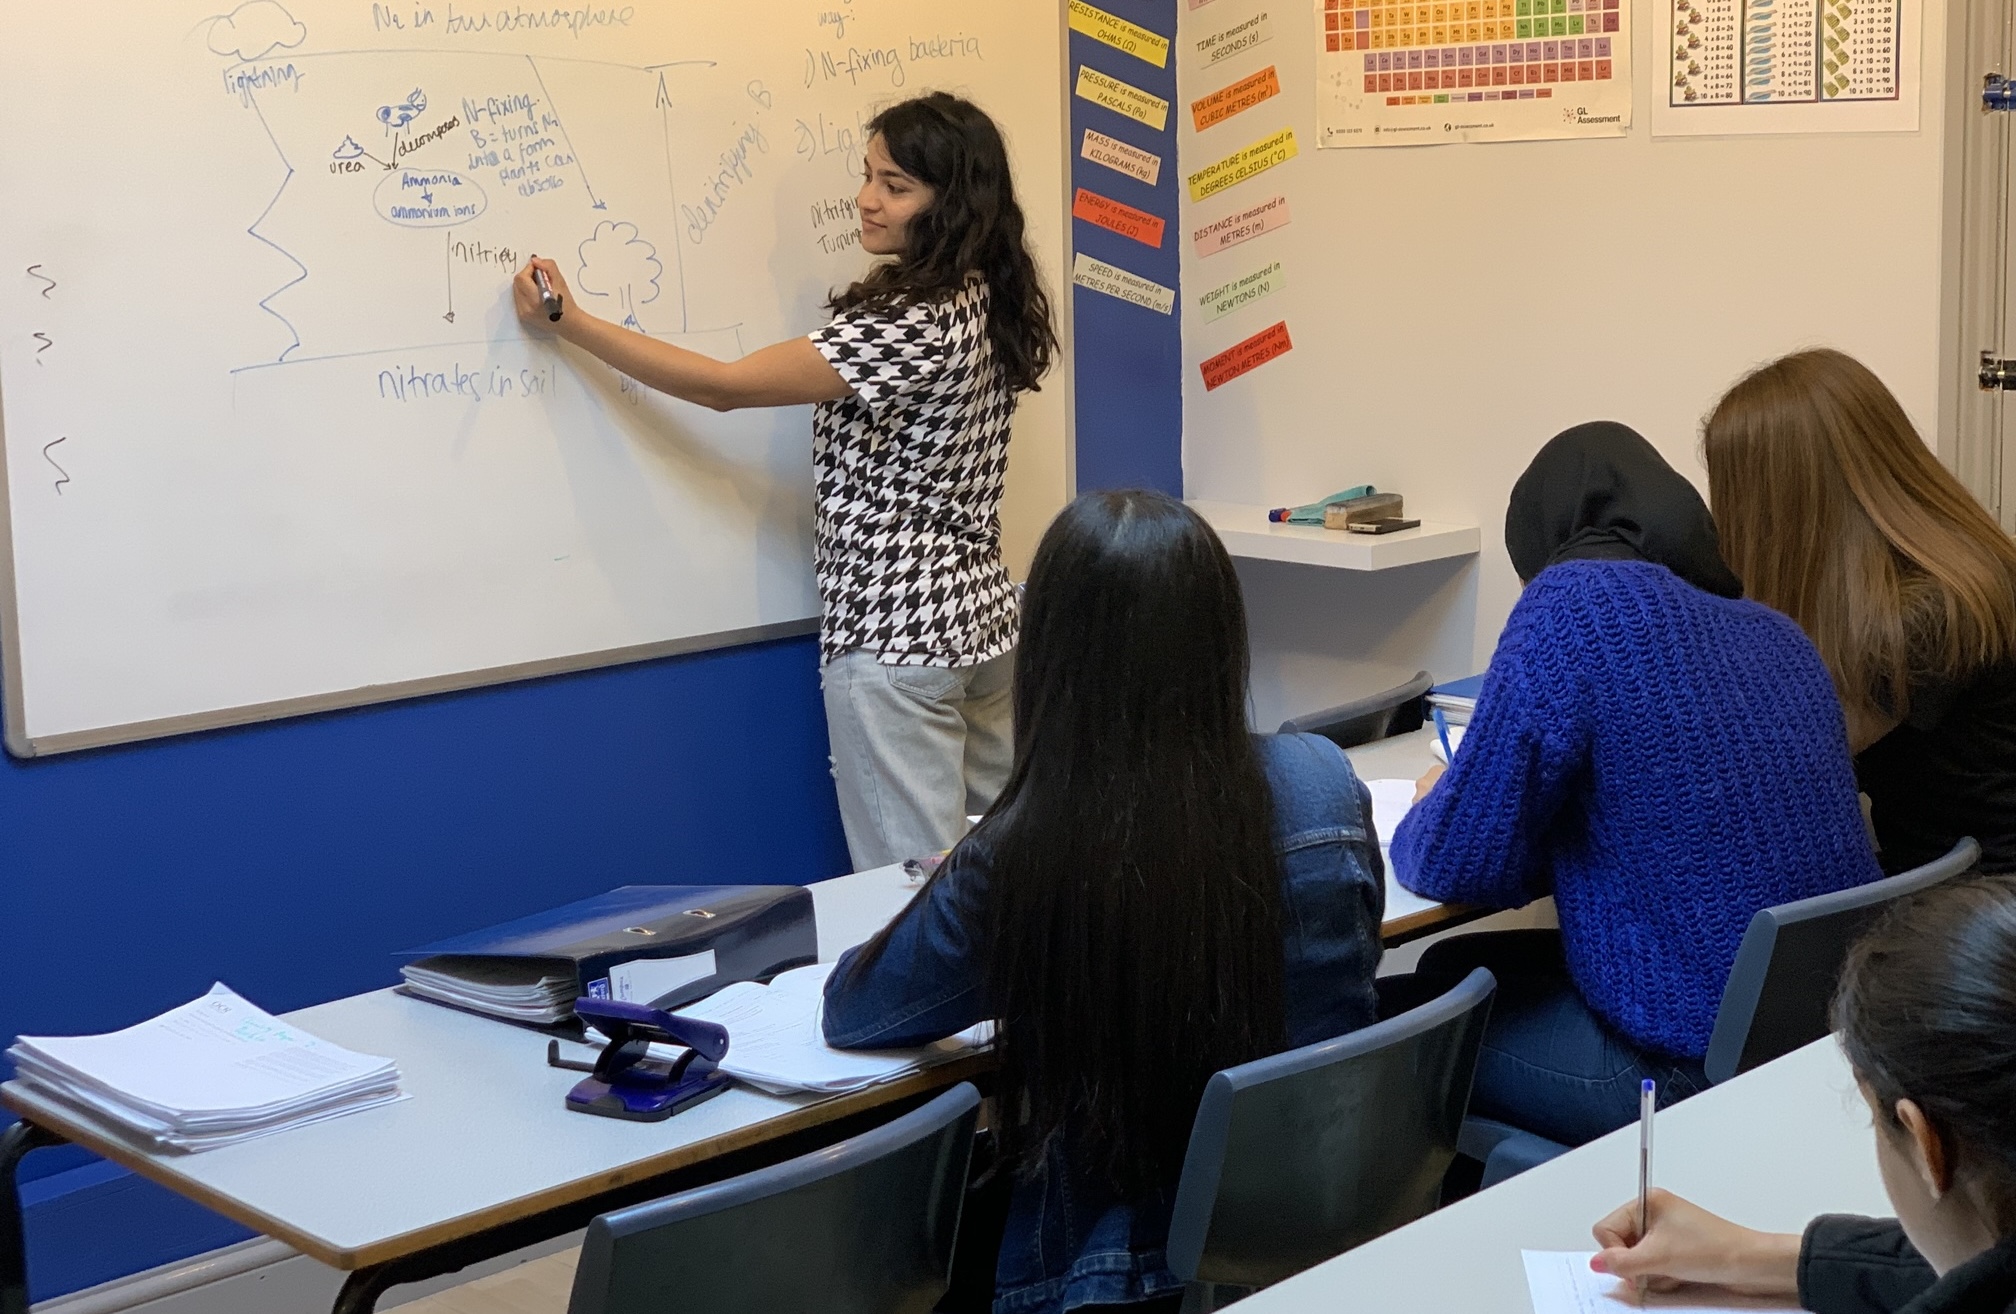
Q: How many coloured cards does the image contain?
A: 12